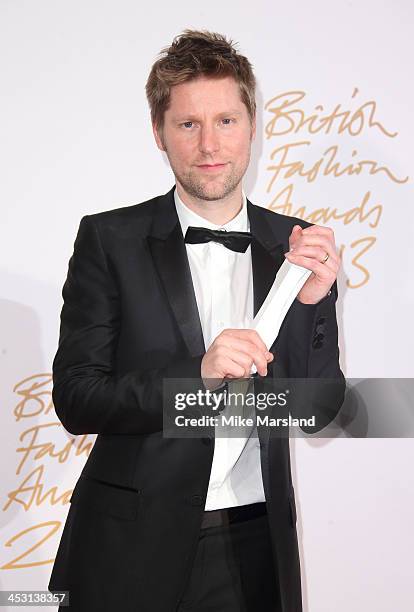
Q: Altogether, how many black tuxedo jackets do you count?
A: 1